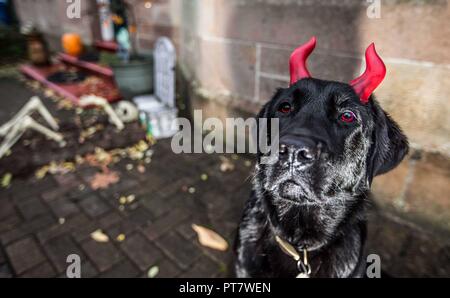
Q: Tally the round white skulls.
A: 1